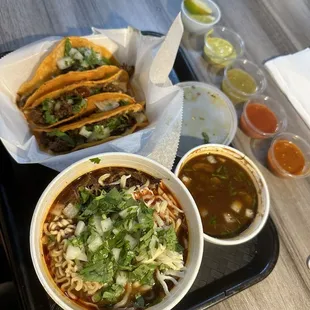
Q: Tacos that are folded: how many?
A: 3